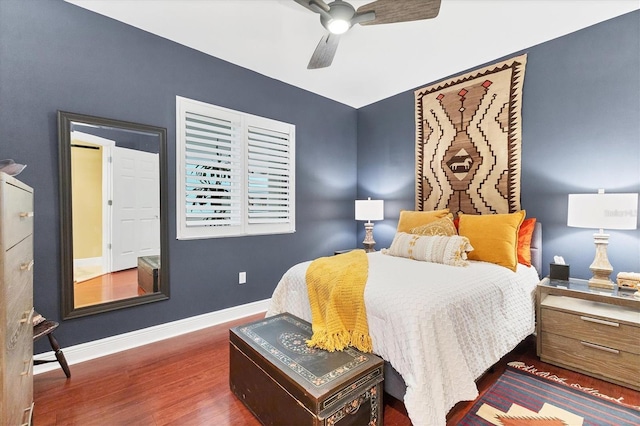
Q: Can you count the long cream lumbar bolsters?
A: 1